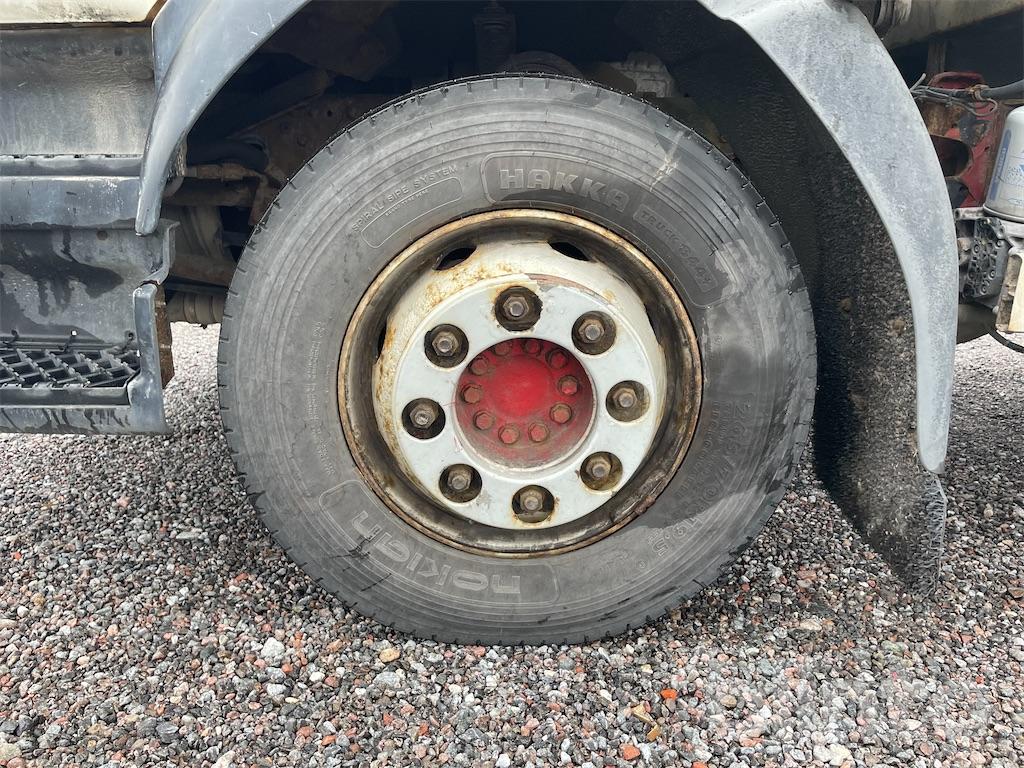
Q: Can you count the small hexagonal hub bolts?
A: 10